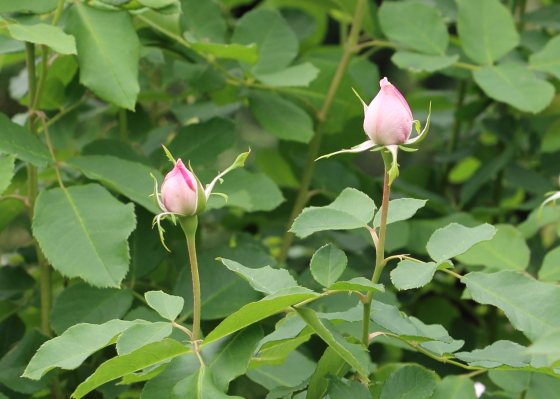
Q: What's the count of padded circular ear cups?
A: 0